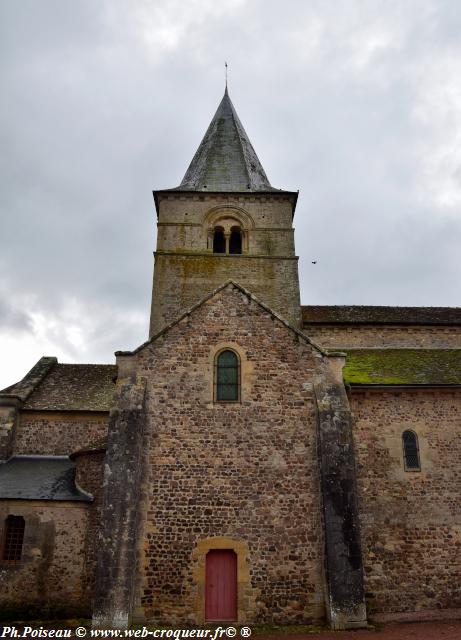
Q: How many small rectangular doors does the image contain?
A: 1